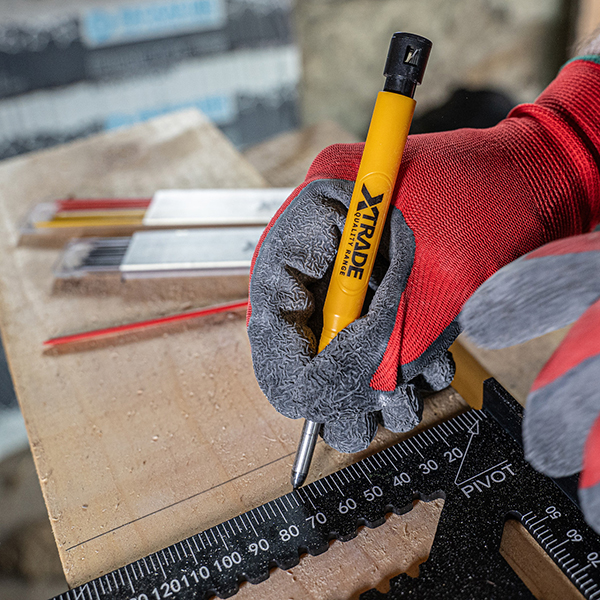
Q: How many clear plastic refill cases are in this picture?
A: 2